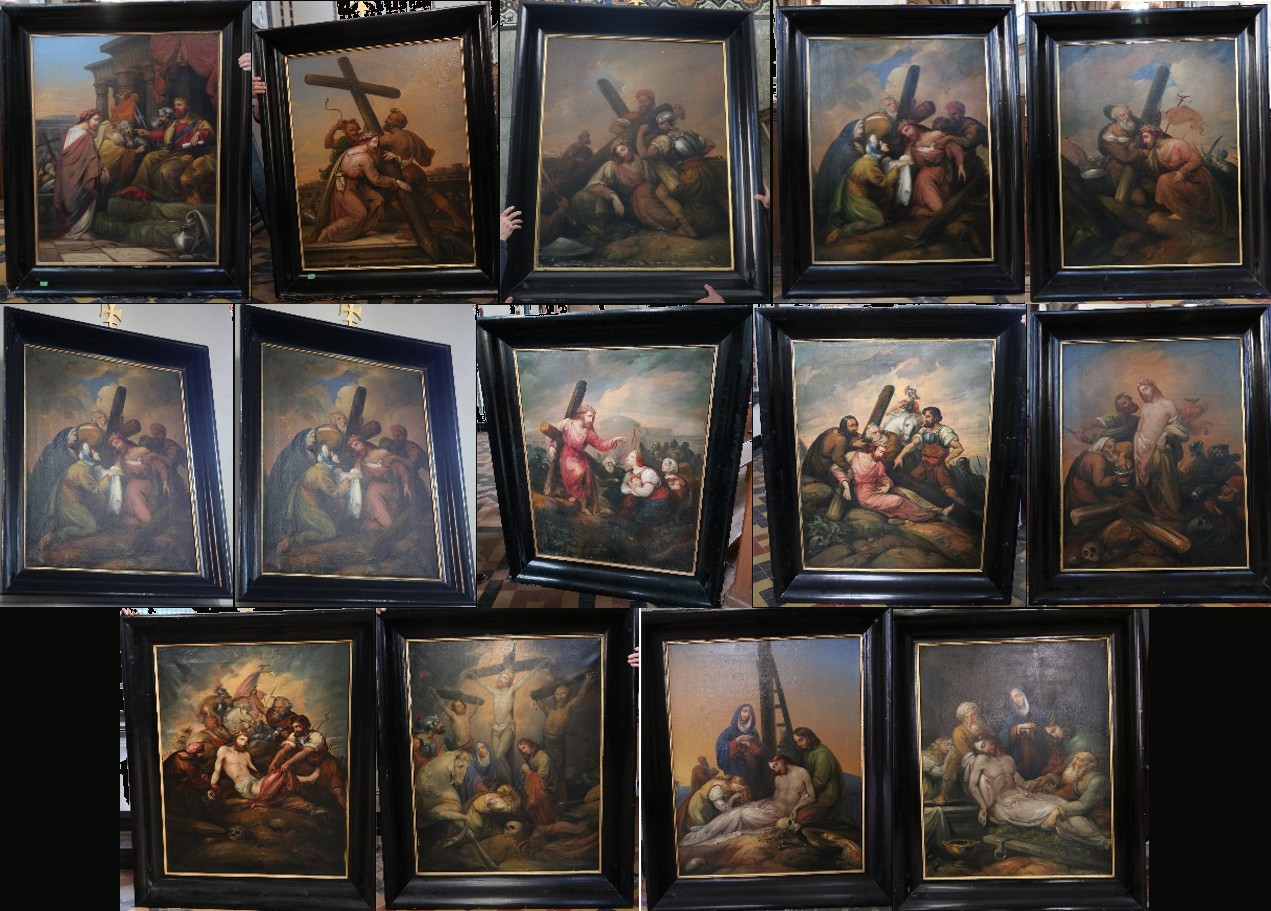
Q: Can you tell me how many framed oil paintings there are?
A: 14